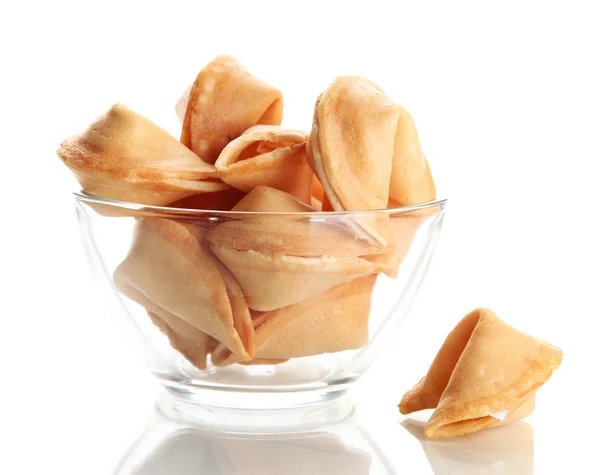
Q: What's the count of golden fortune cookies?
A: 8